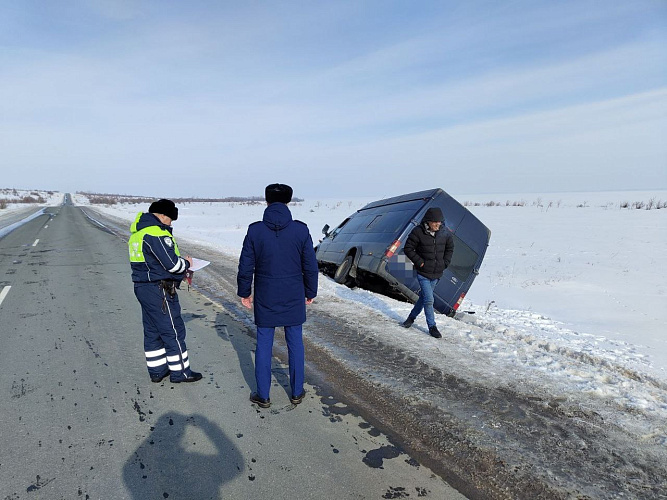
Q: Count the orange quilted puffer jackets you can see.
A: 0